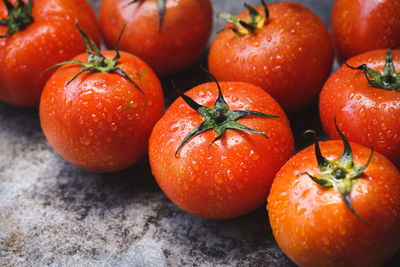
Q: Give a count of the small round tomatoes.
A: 8